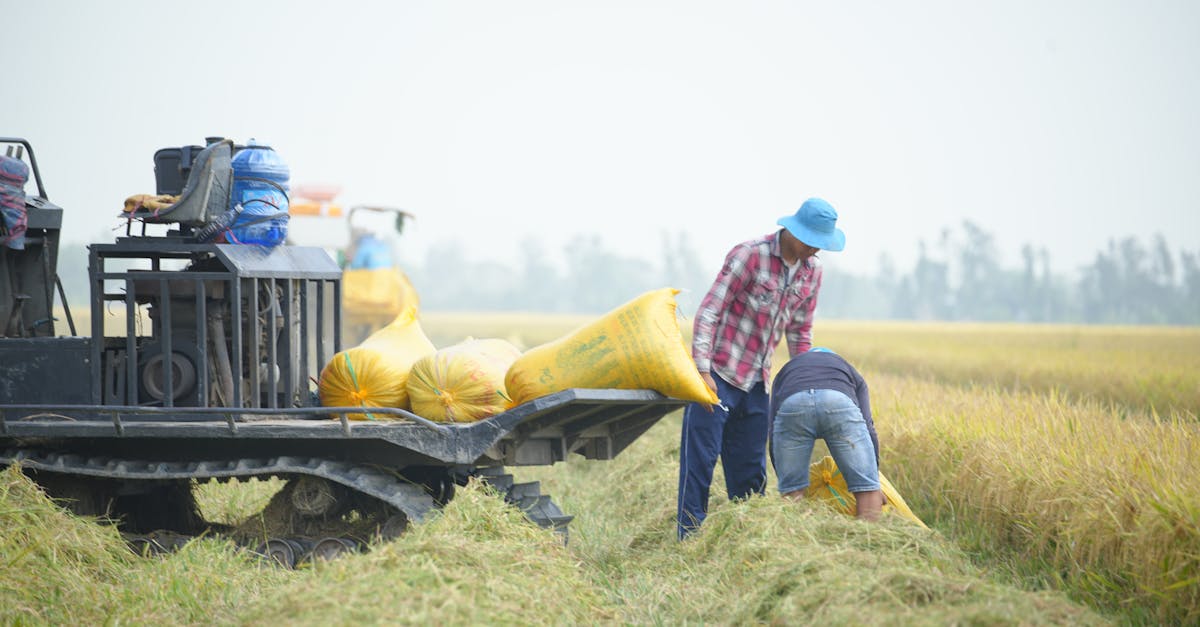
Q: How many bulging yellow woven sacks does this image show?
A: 4